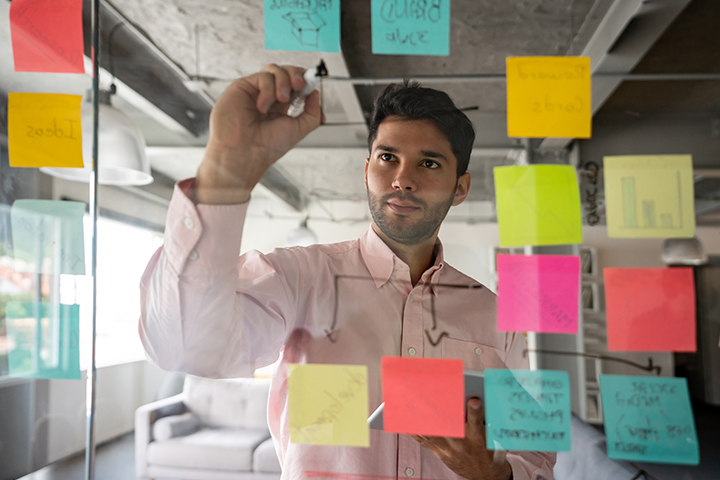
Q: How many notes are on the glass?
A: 15